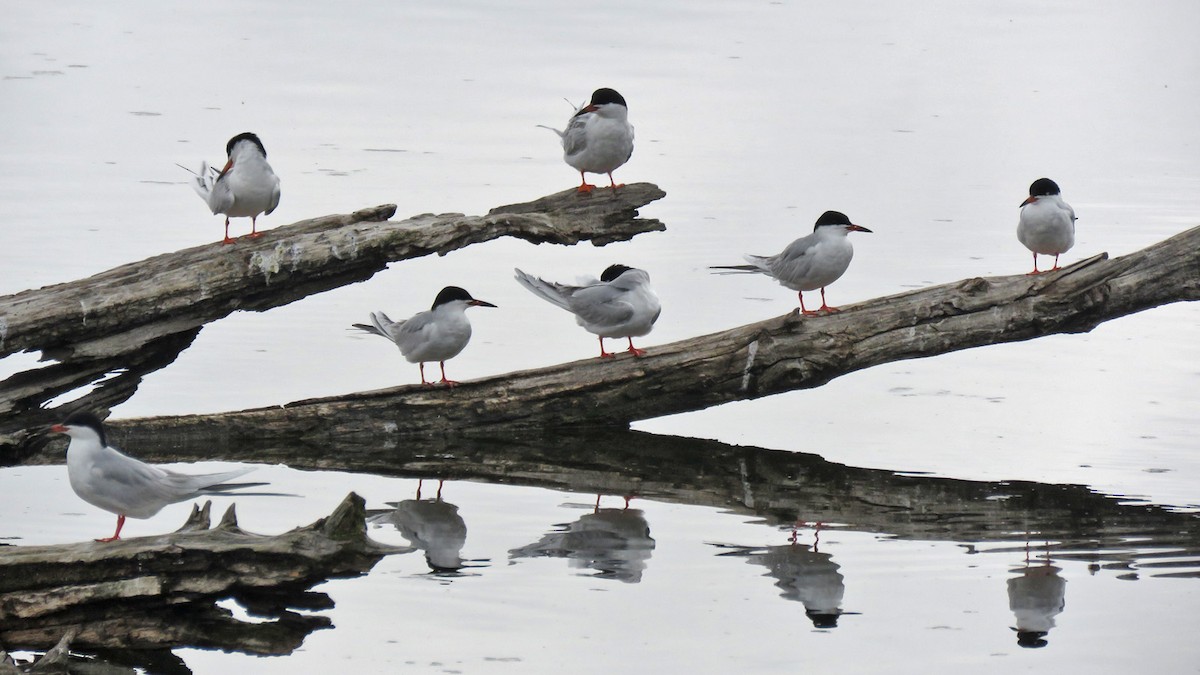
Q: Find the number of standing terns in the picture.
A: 7